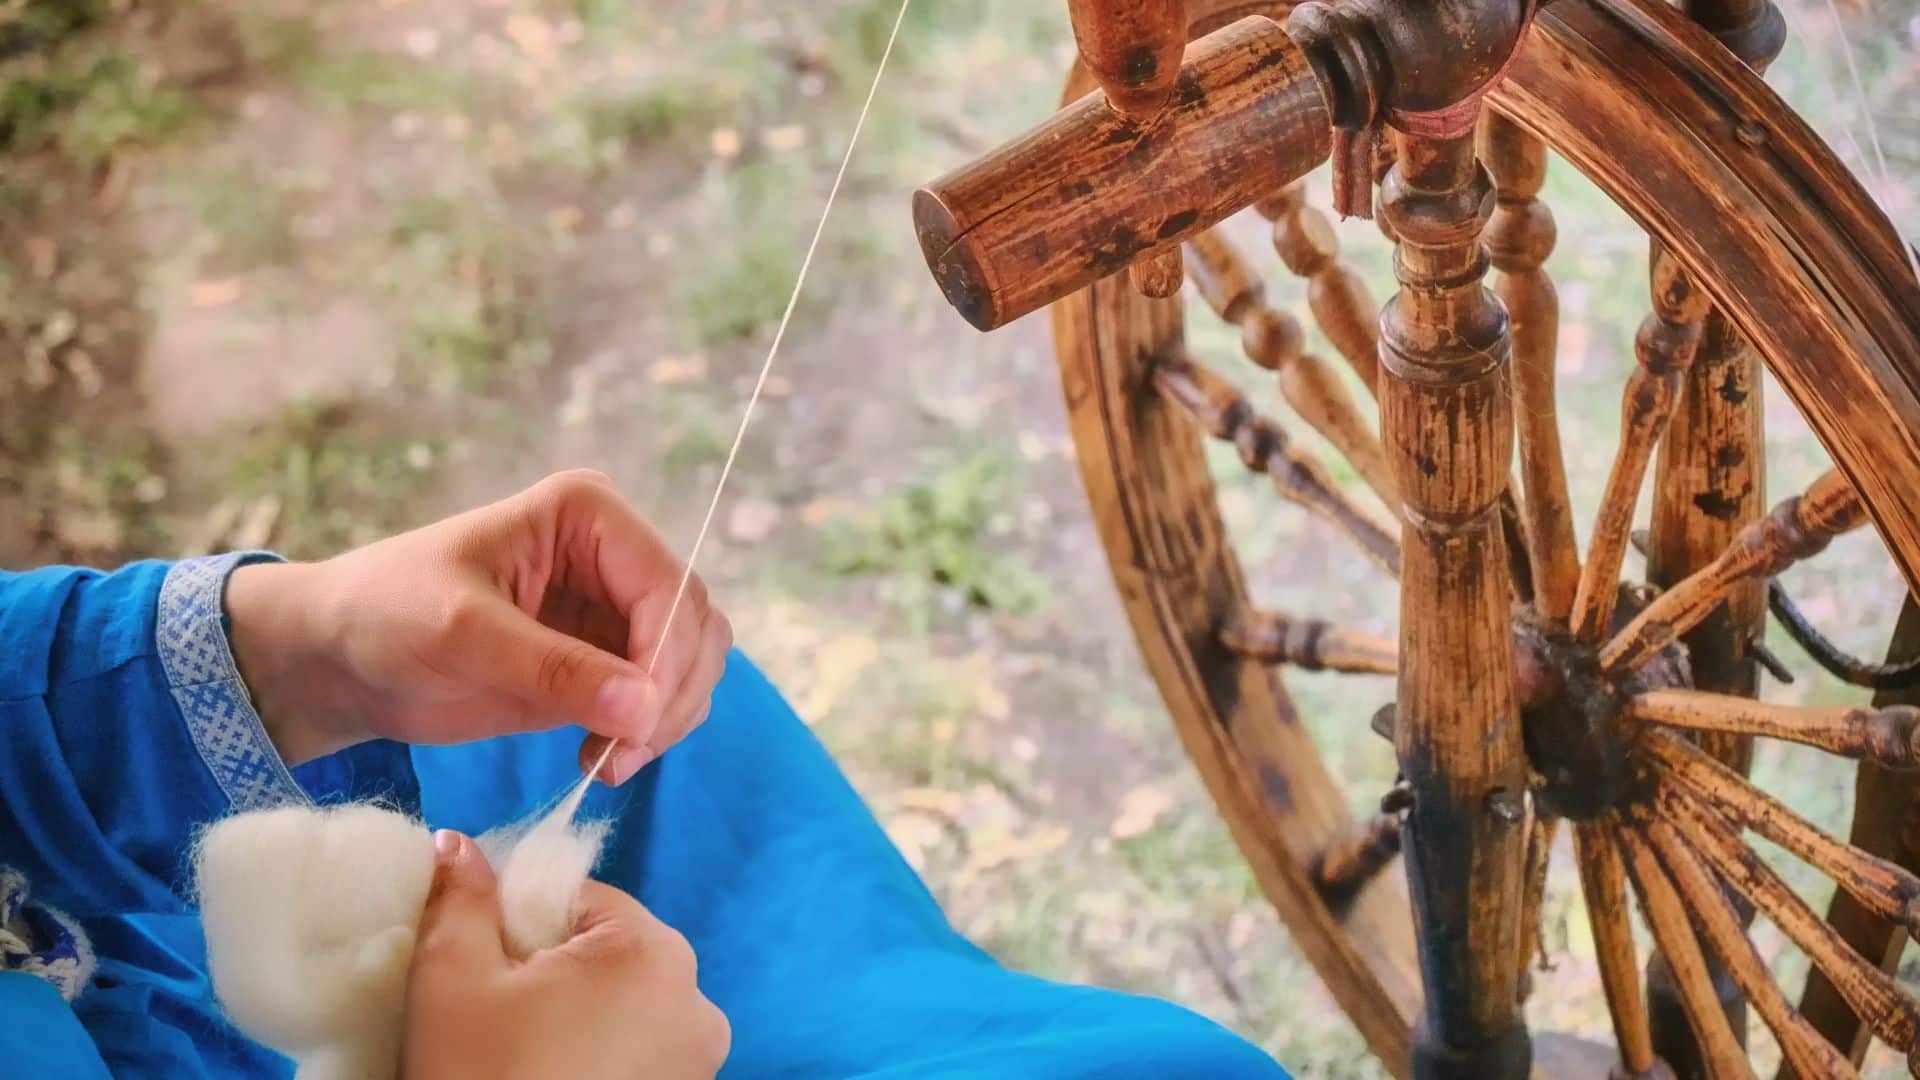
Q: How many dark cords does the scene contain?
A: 1